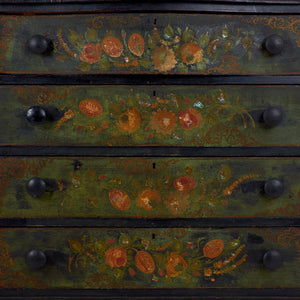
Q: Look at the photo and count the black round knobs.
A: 8